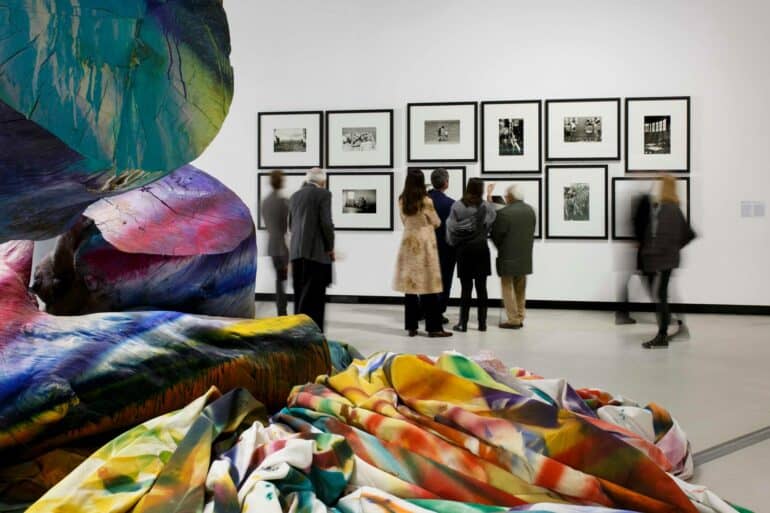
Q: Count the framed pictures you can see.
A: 12